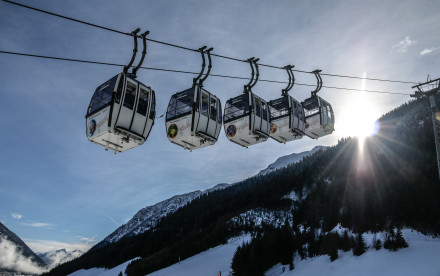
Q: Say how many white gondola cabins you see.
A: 5